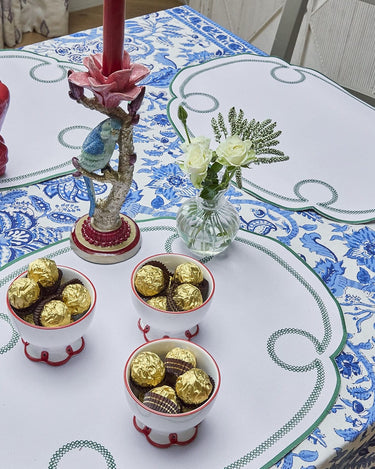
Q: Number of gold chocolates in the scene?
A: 12